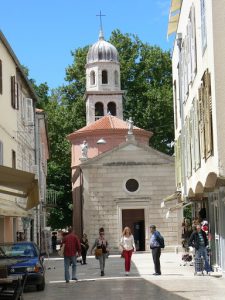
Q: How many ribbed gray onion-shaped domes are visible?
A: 1